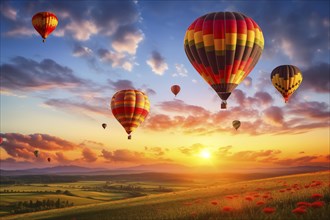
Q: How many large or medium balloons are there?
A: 4